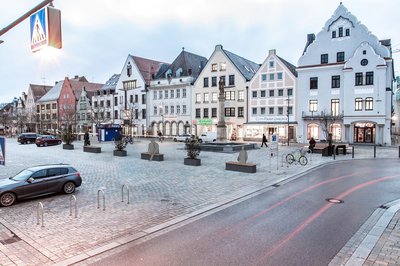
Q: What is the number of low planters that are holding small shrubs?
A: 3